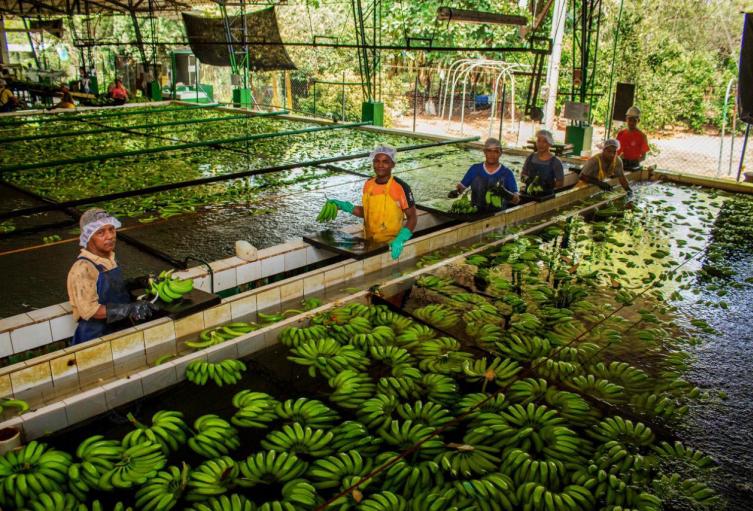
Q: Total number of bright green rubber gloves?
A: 2